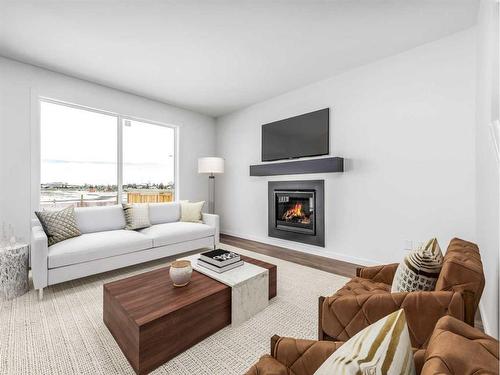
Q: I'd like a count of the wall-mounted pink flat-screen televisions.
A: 0